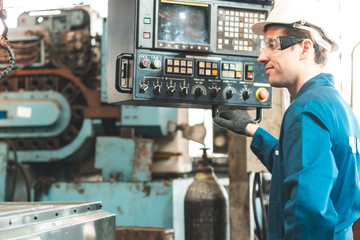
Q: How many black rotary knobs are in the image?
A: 8